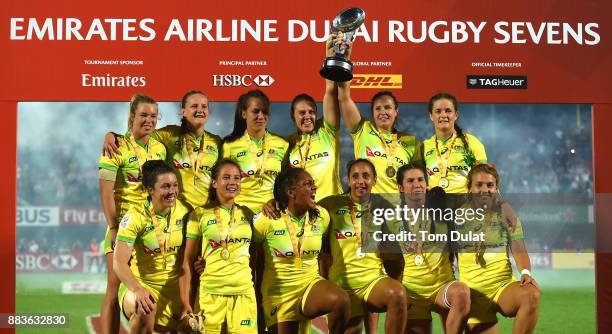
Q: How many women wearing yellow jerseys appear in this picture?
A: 12